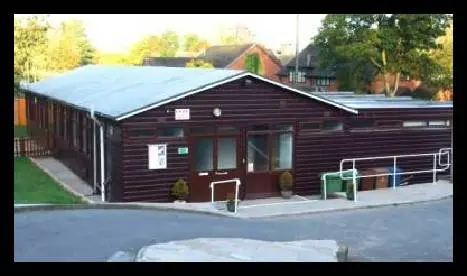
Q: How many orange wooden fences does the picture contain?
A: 1